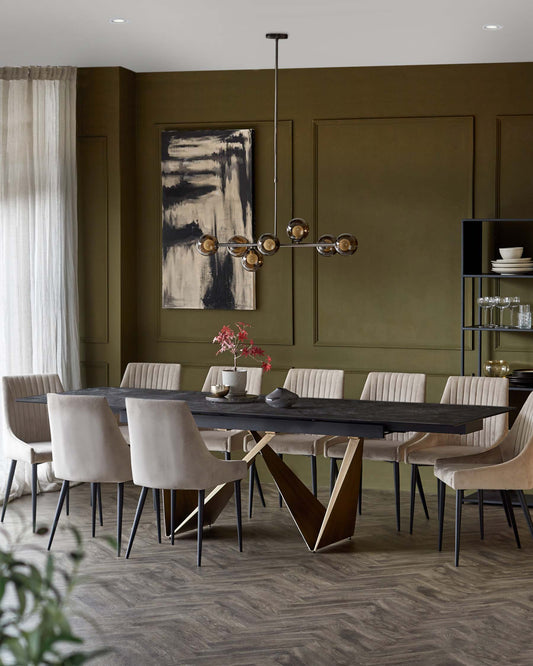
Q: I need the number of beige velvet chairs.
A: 9